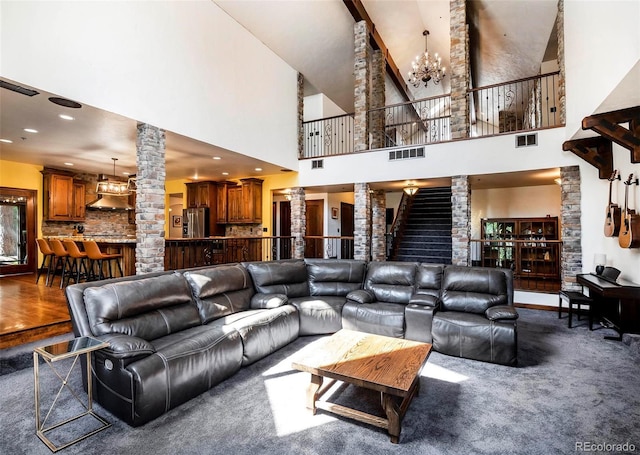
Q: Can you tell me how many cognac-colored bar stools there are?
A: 4